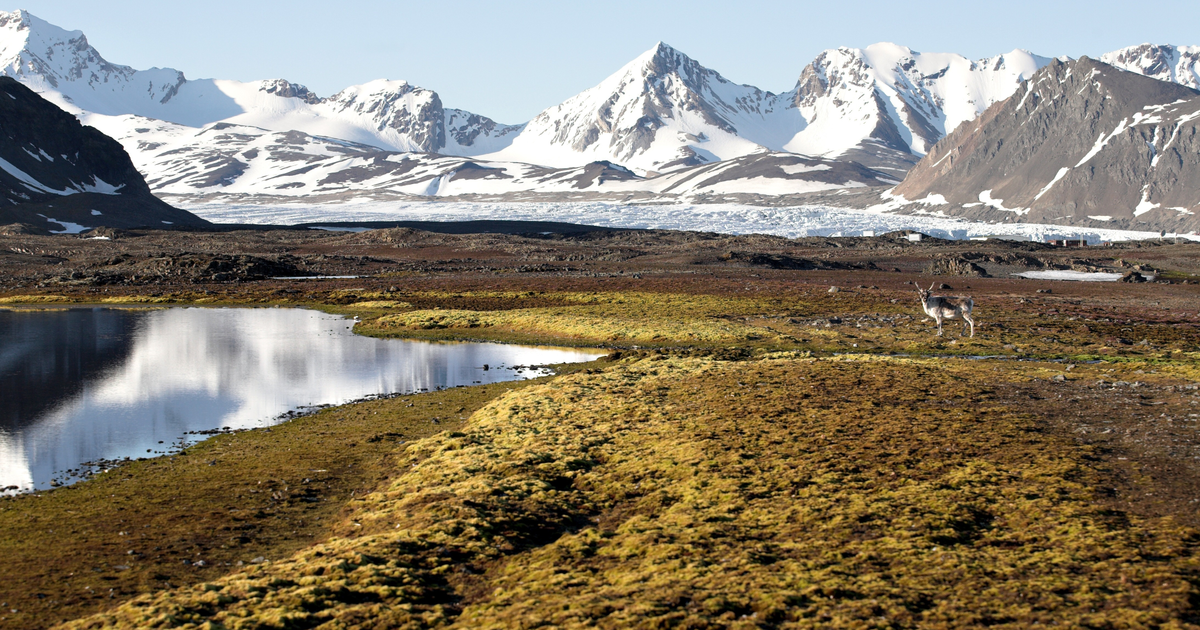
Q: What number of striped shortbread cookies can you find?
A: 0